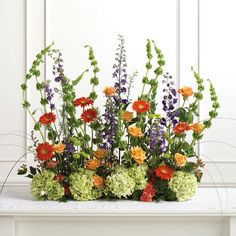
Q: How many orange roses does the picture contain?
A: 11